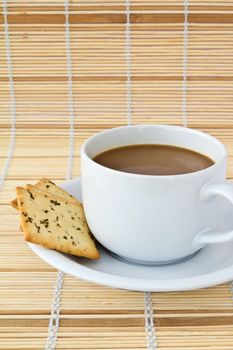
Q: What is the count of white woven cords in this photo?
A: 4